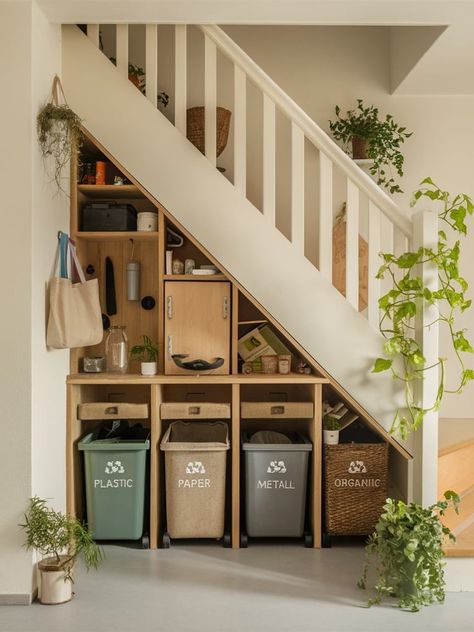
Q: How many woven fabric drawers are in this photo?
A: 3